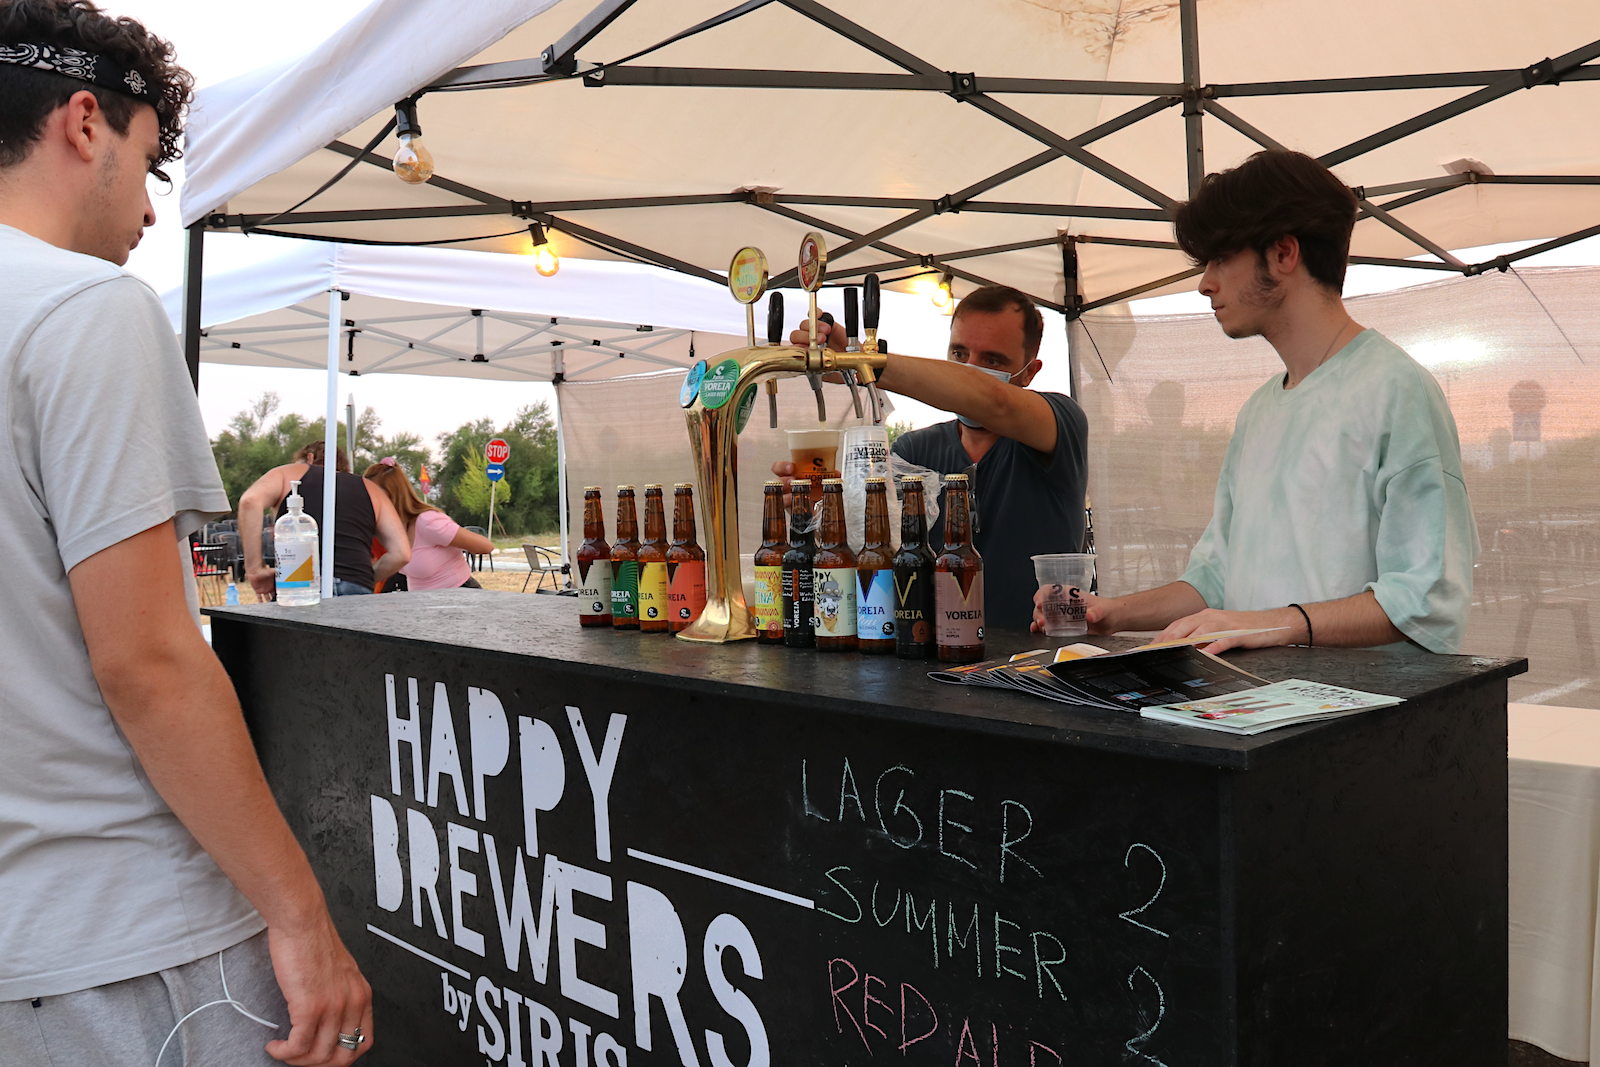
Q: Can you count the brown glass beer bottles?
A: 10